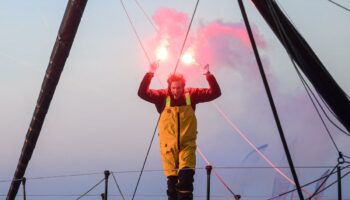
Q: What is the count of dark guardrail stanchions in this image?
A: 4